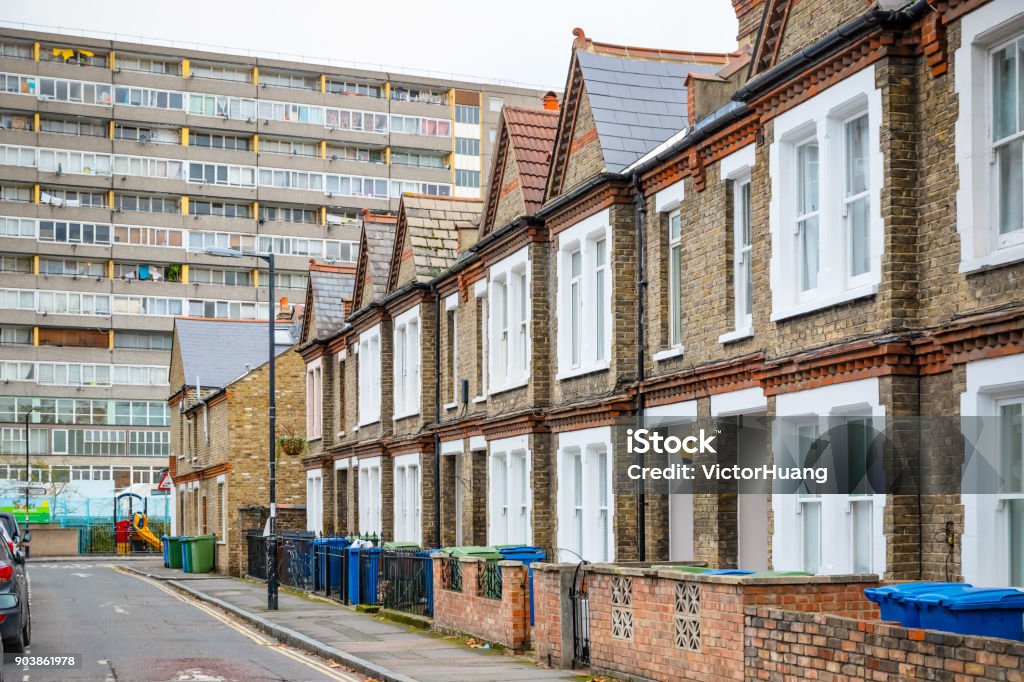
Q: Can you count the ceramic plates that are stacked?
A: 0